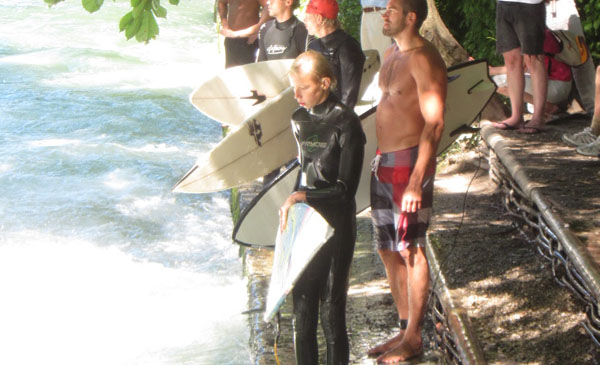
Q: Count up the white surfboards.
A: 4